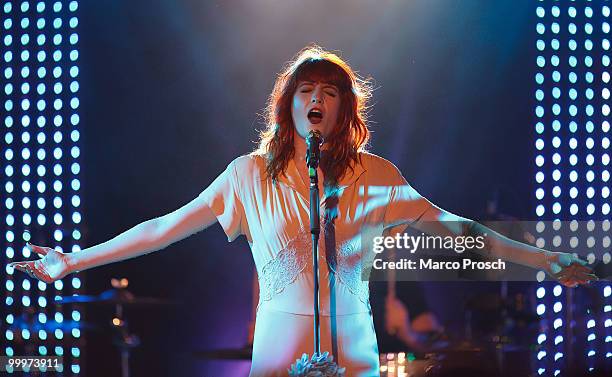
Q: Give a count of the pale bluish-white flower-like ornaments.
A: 1